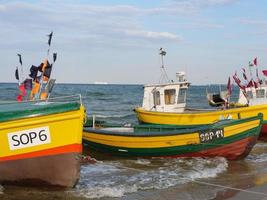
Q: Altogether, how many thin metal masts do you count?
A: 1